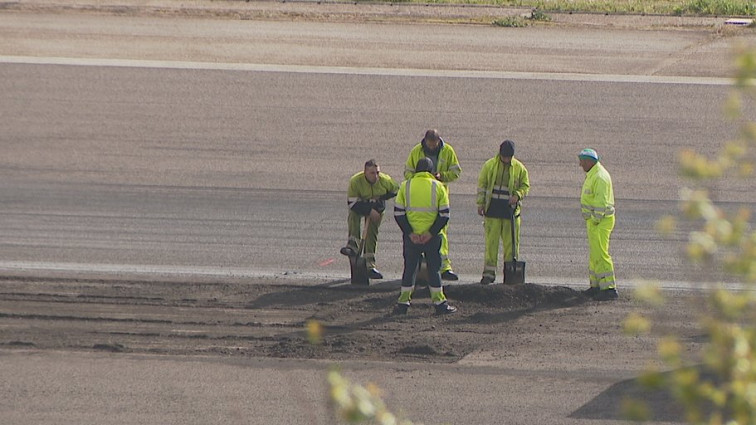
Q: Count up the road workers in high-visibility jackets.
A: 5